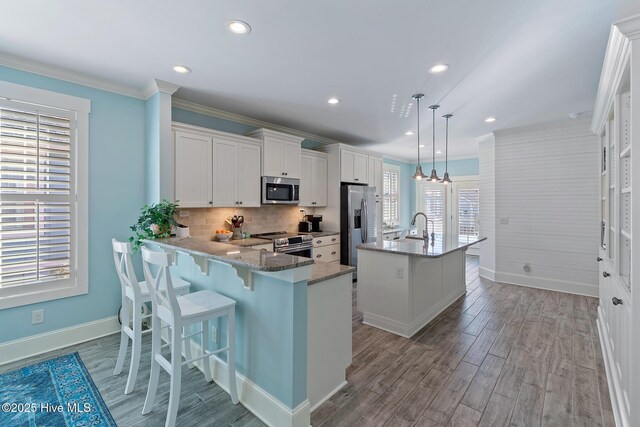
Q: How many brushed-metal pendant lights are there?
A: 3